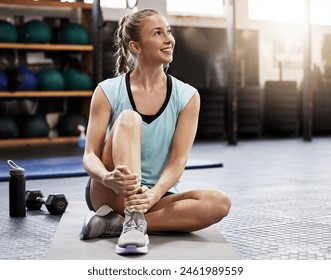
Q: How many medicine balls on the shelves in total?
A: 10